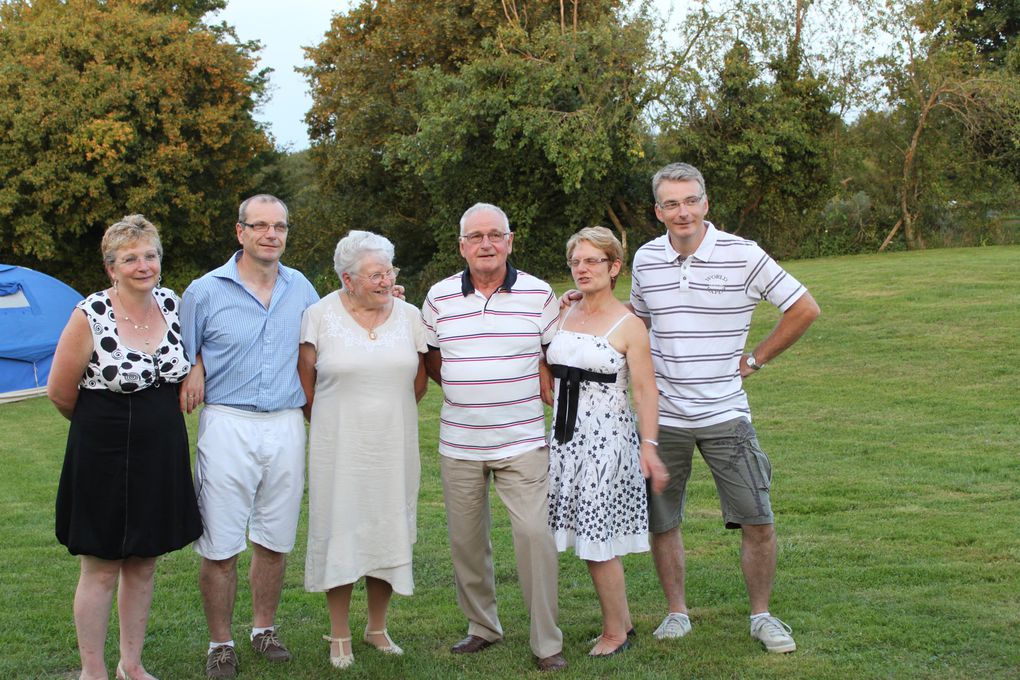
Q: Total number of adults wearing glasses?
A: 6